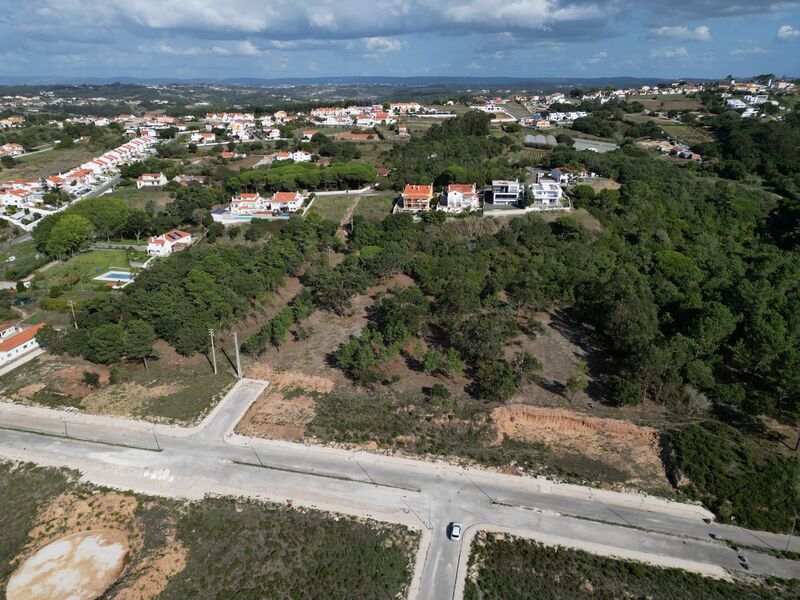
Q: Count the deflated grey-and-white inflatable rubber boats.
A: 0